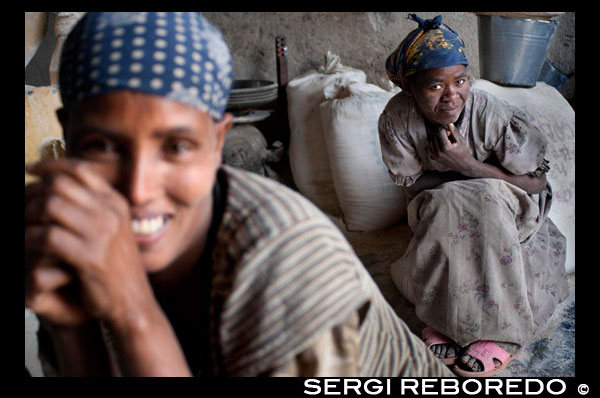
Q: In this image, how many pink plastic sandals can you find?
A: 2